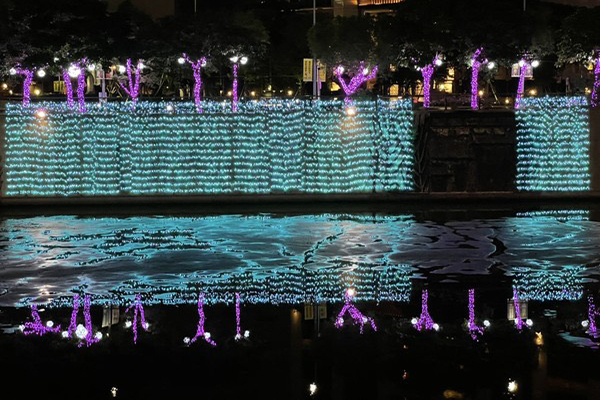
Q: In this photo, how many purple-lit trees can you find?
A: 11